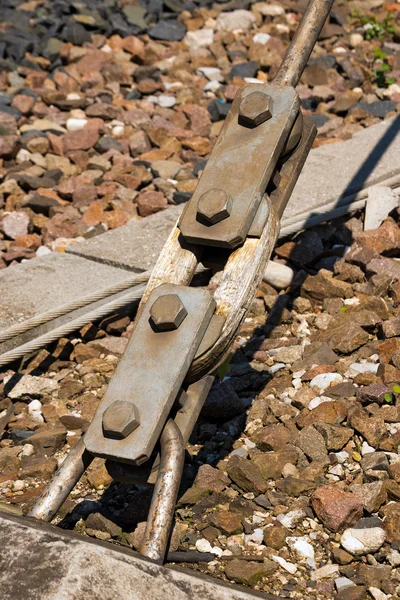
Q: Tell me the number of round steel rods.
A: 3